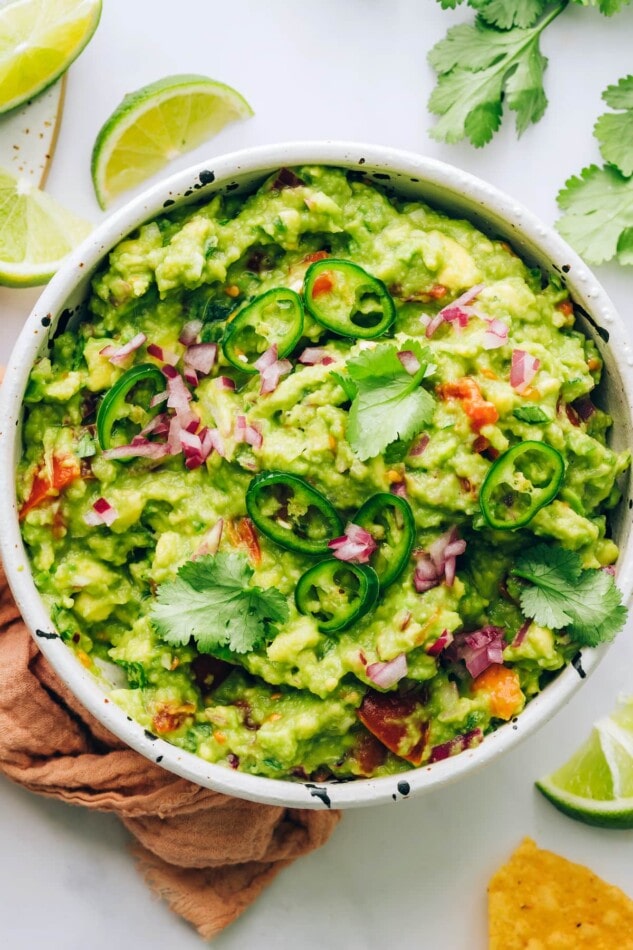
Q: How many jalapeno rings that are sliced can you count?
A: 7